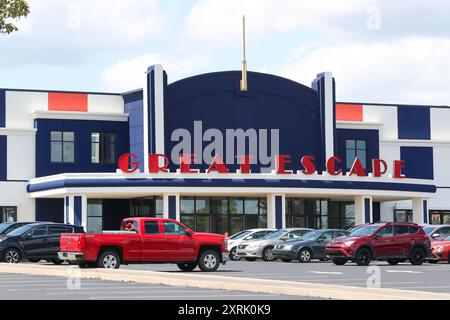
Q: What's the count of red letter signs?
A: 11